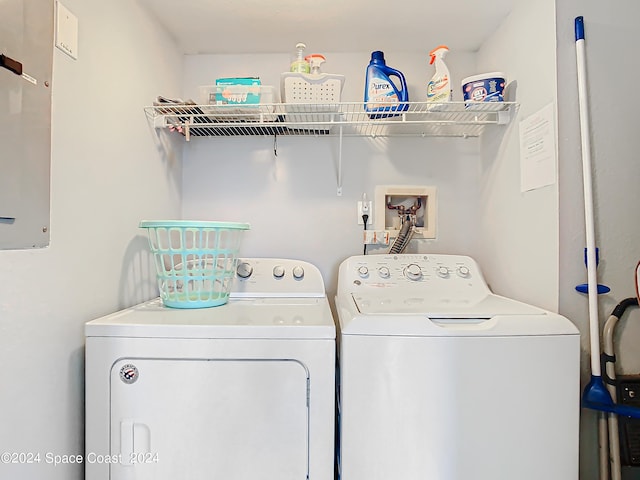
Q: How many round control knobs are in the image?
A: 8